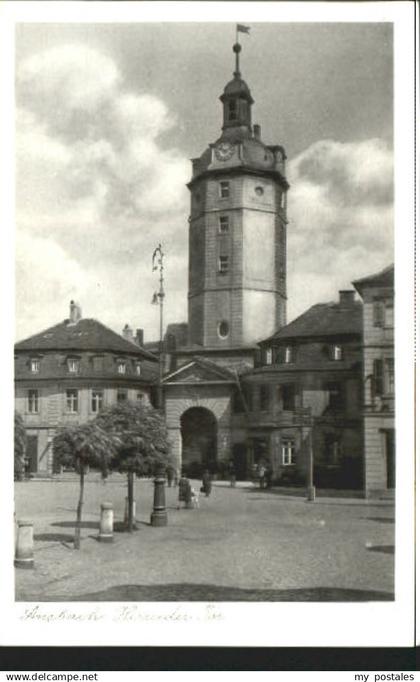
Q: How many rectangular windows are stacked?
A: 3